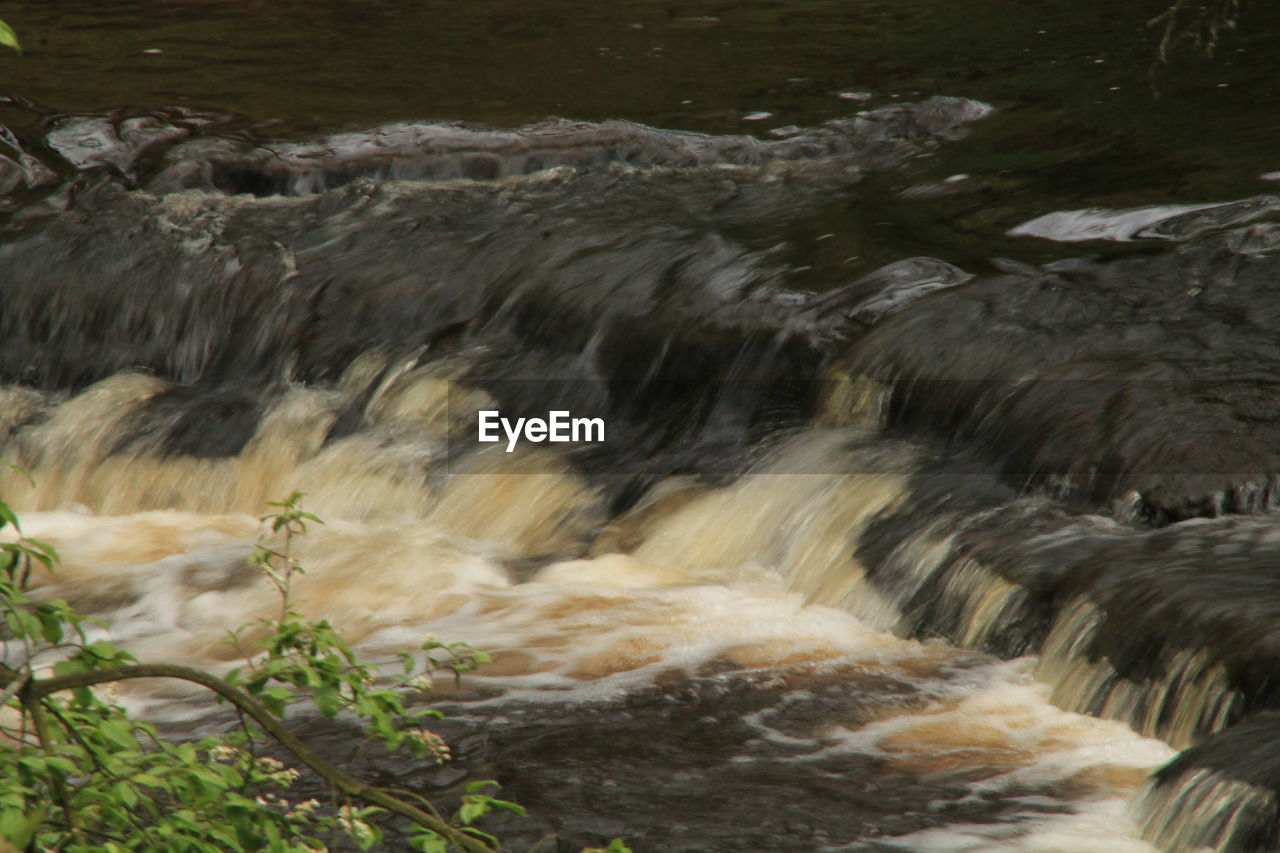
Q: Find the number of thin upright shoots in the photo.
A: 1